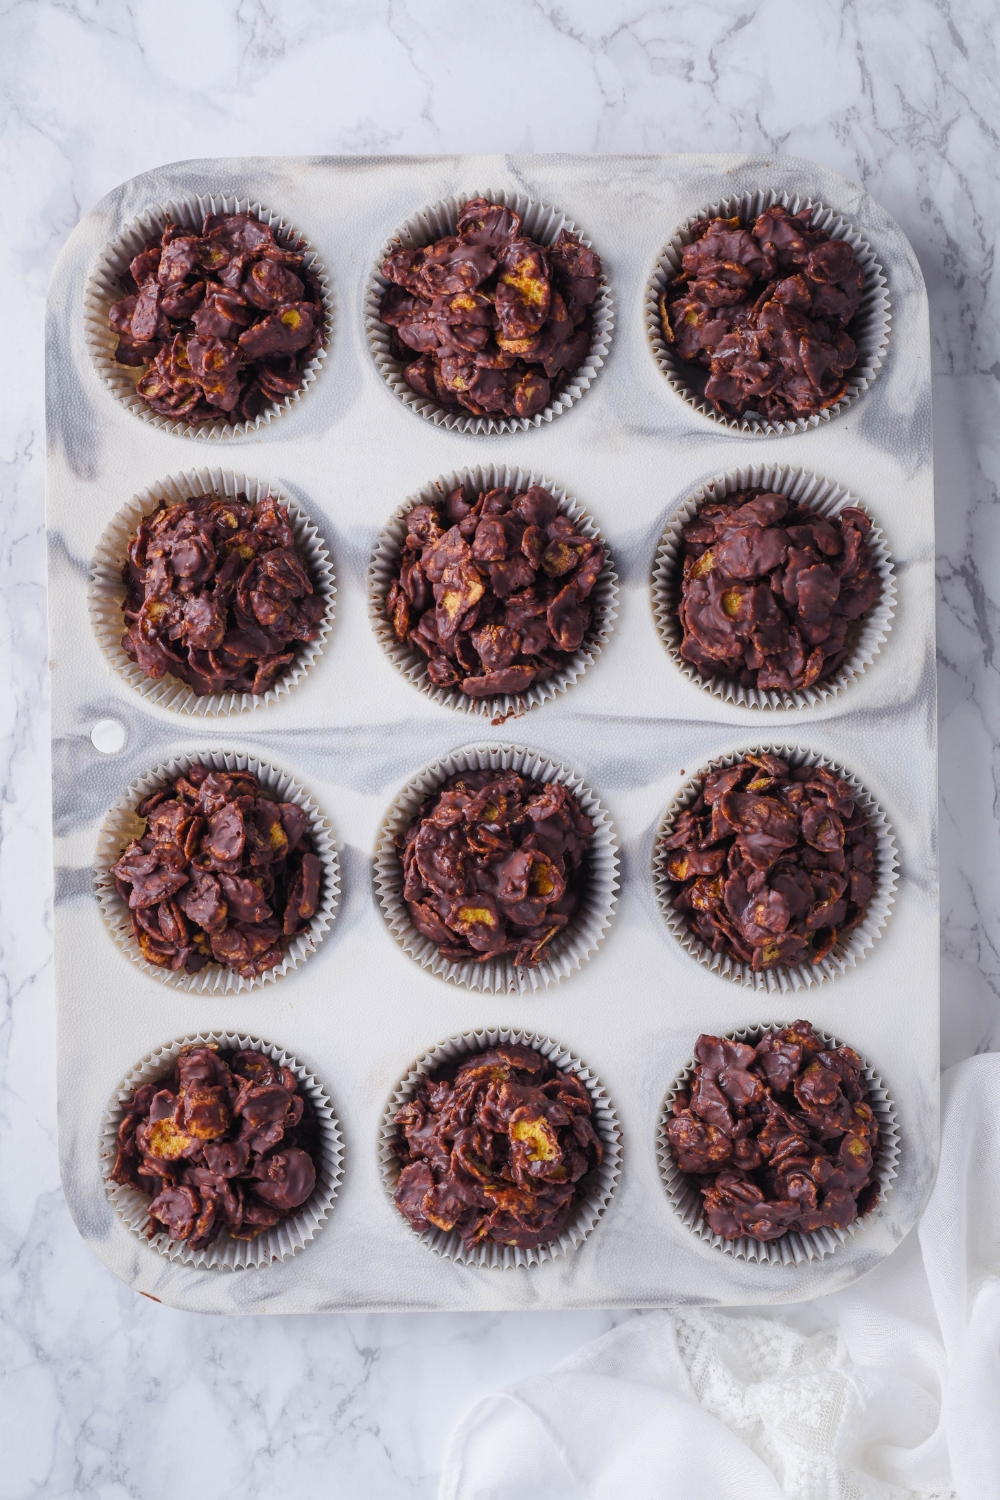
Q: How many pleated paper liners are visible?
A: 12